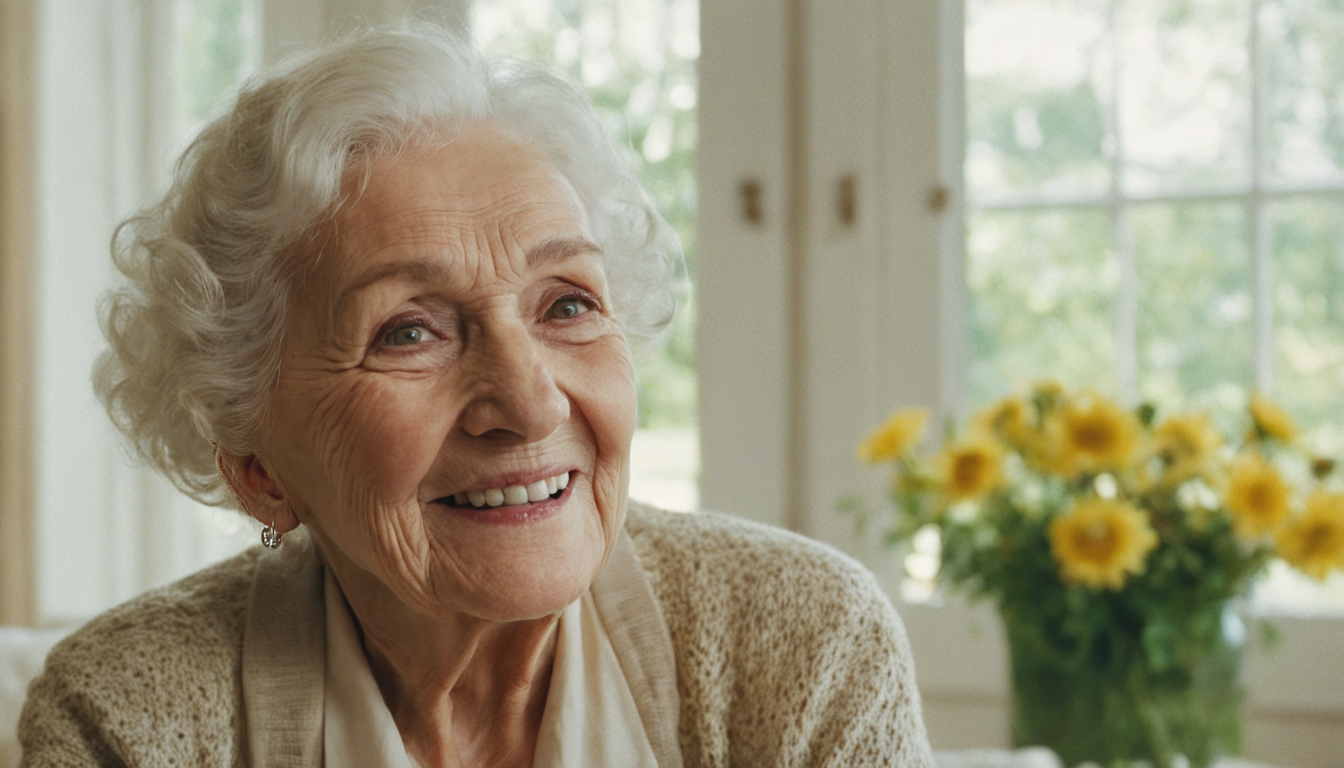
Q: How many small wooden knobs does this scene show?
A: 3